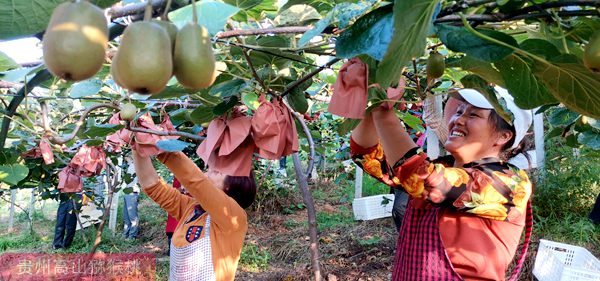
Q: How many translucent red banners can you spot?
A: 1